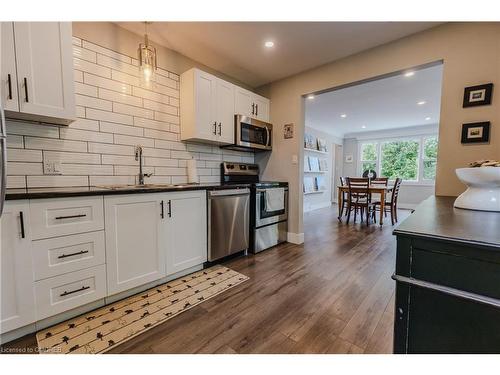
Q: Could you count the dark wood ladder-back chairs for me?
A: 4